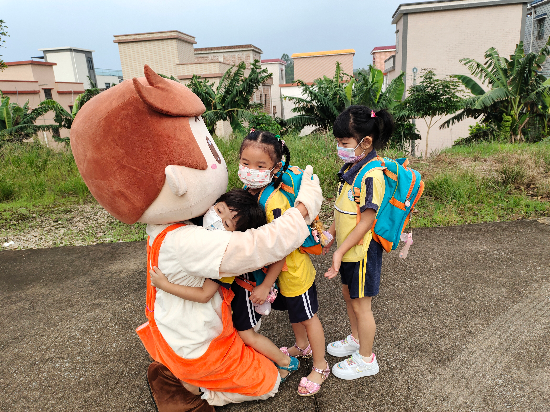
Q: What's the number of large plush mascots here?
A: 1